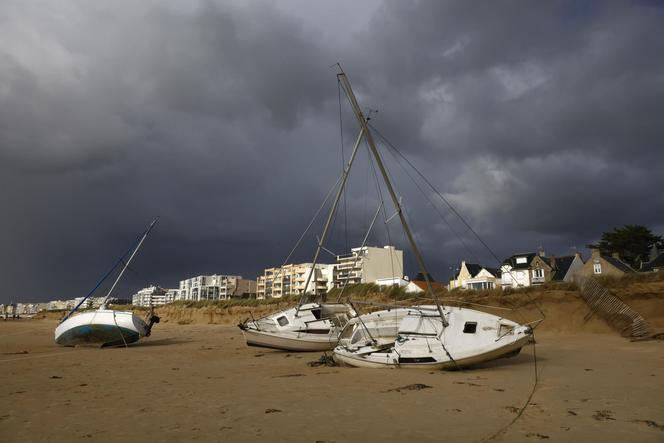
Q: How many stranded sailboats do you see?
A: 3